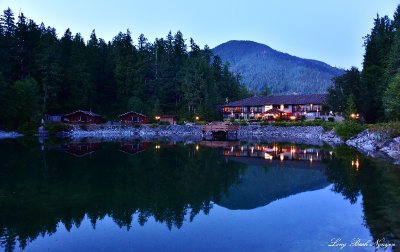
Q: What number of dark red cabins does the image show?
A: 2